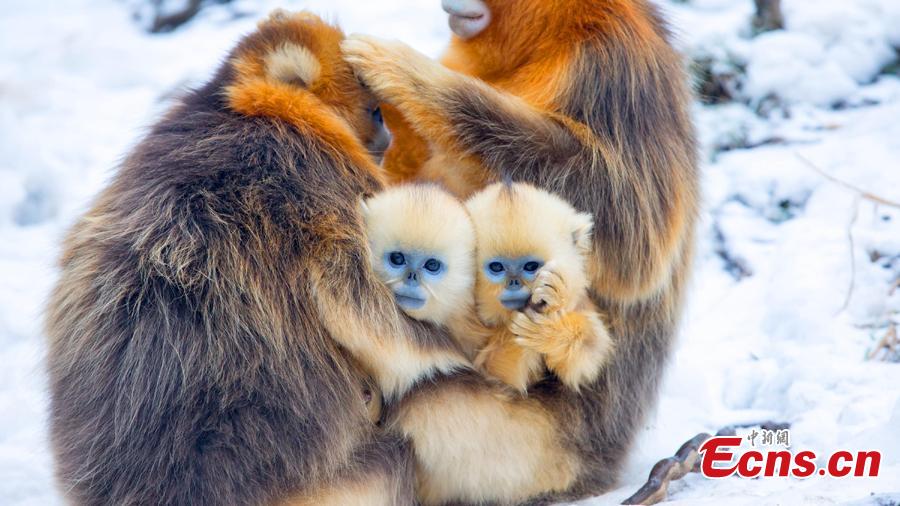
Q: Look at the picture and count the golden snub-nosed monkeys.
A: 4